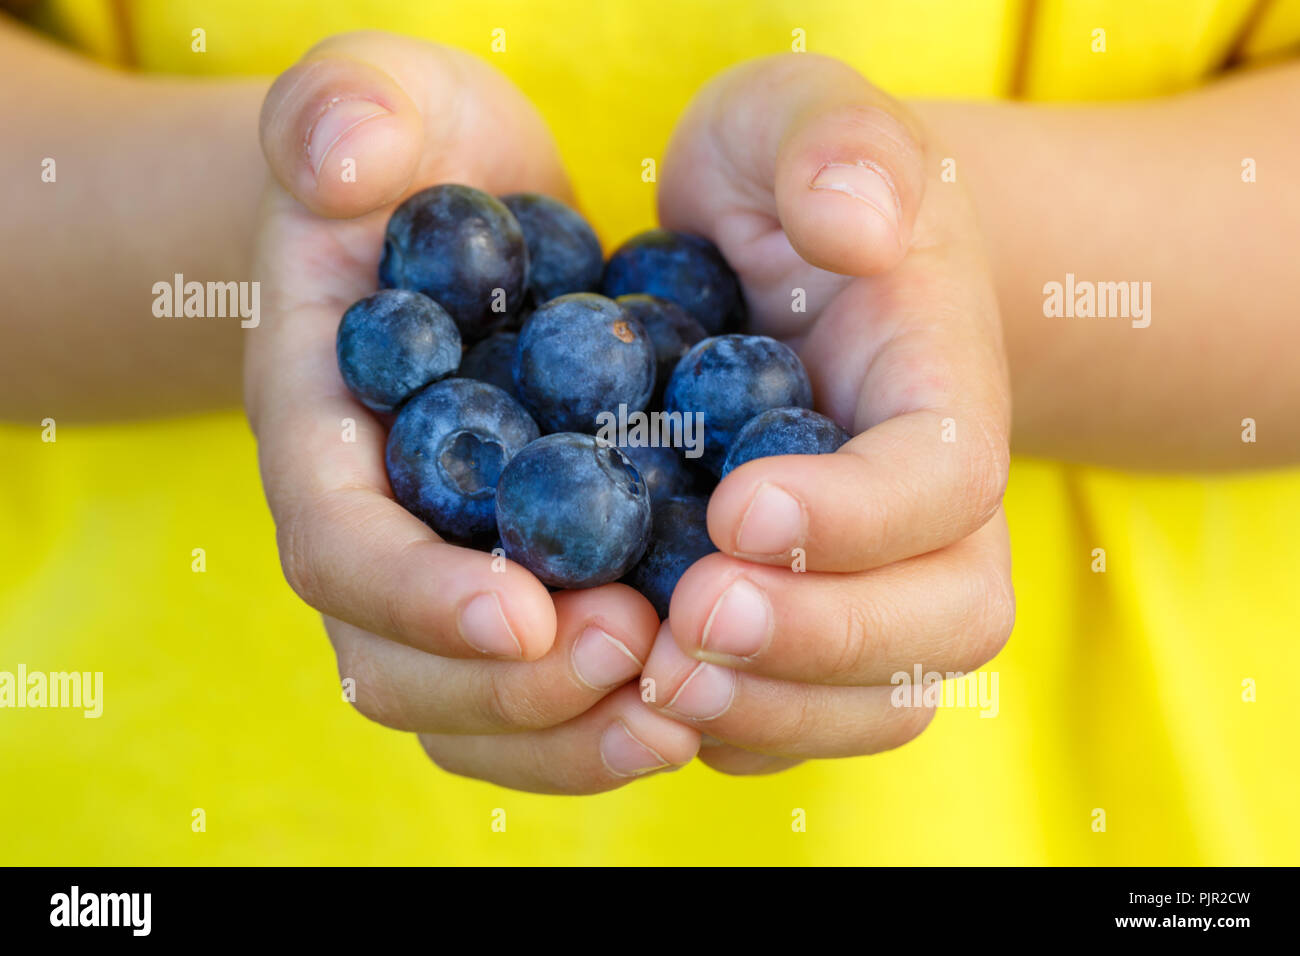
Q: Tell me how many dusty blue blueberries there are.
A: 13